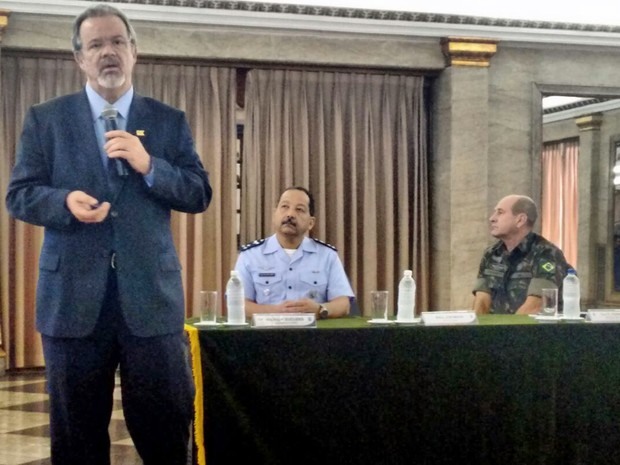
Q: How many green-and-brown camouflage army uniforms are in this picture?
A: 1